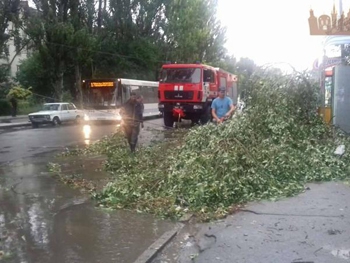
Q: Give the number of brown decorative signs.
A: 1